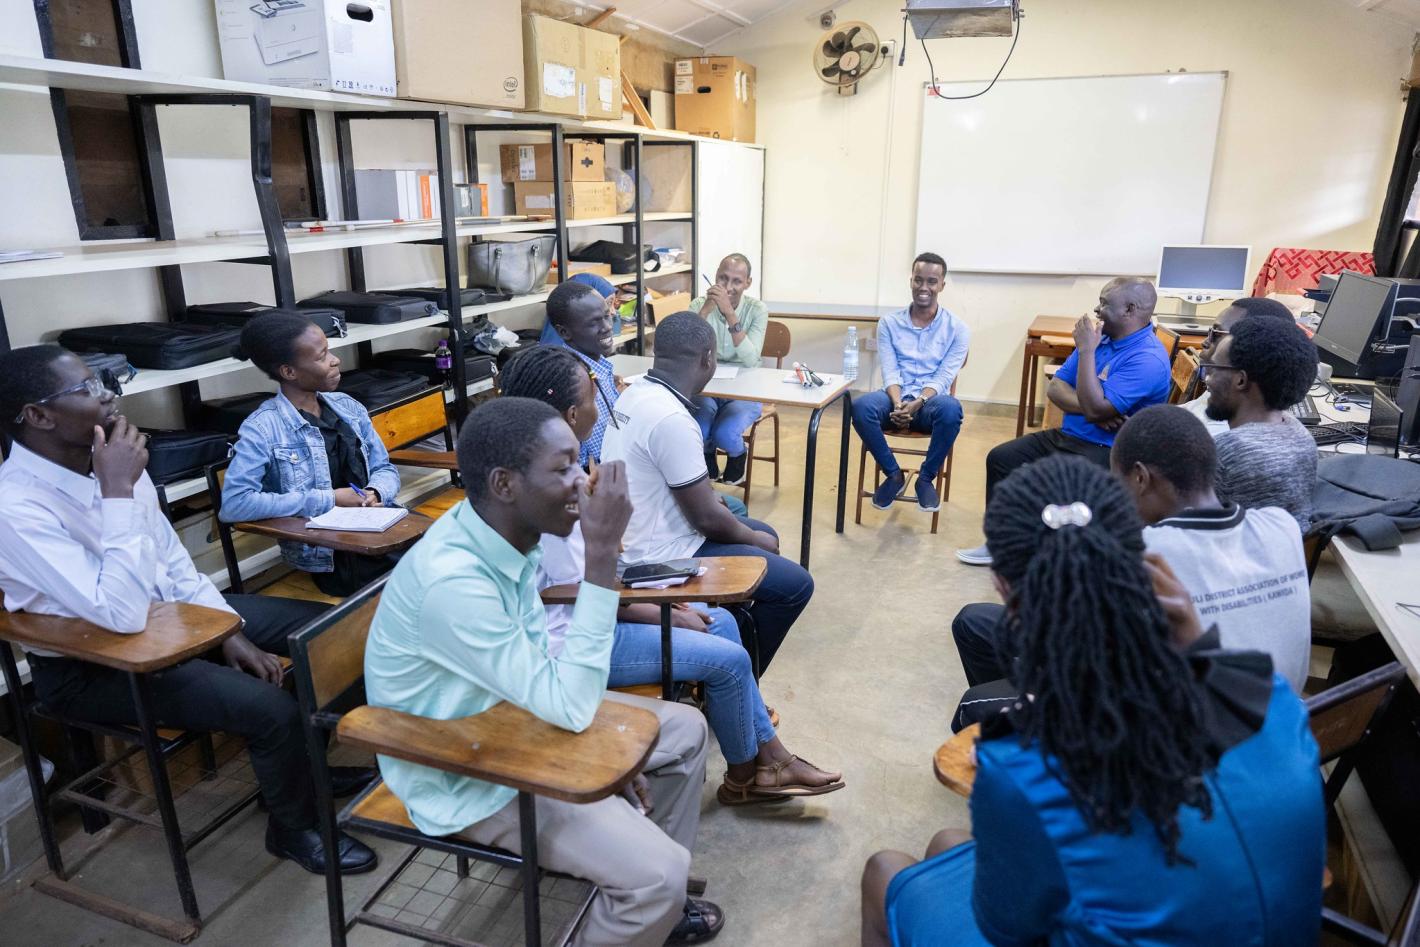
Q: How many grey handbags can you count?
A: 1